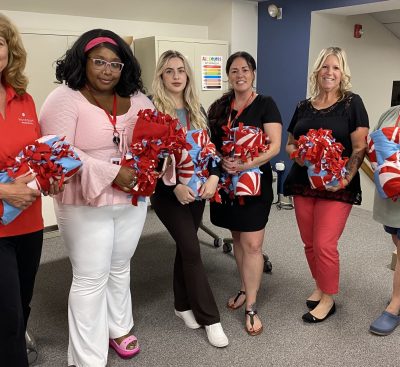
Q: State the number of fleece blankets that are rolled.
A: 6